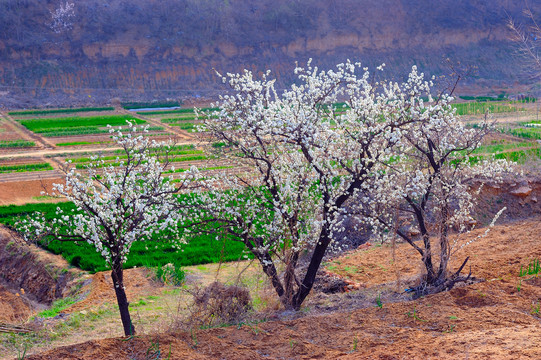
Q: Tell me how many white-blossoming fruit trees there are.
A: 3